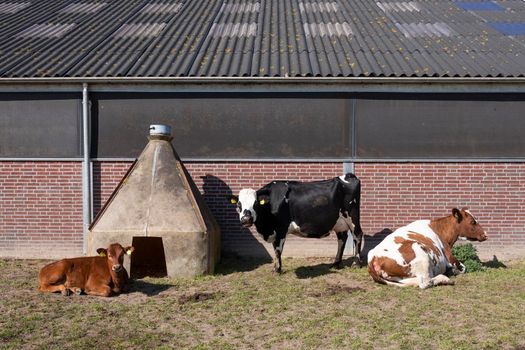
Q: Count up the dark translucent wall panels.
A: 3